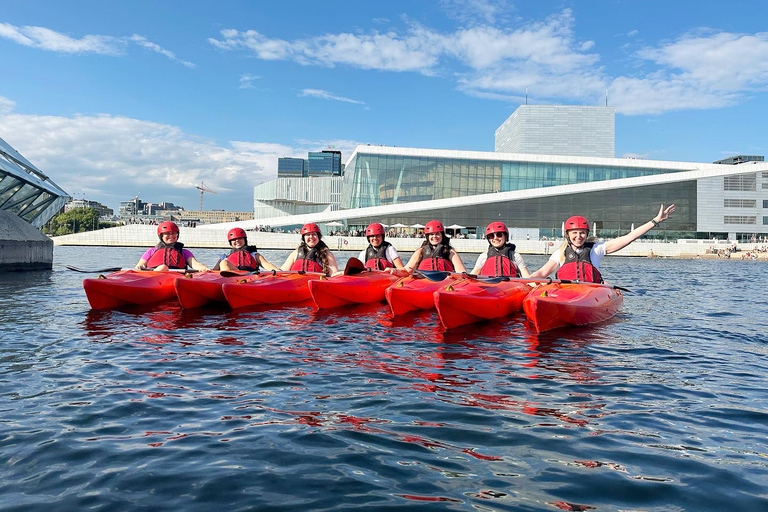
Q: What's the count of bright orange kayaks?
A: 7